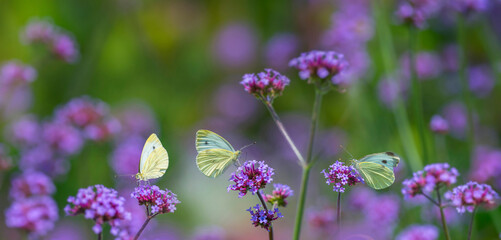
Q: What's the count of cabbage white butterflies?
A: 3